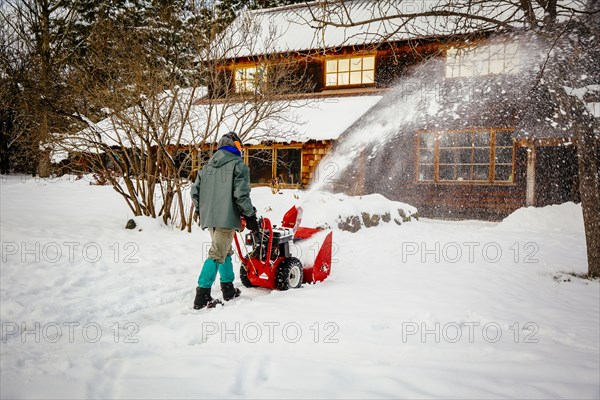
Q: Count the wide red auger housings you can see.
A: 1